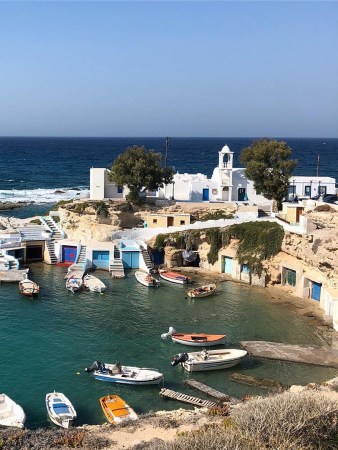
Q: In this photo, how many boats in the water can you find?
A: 12